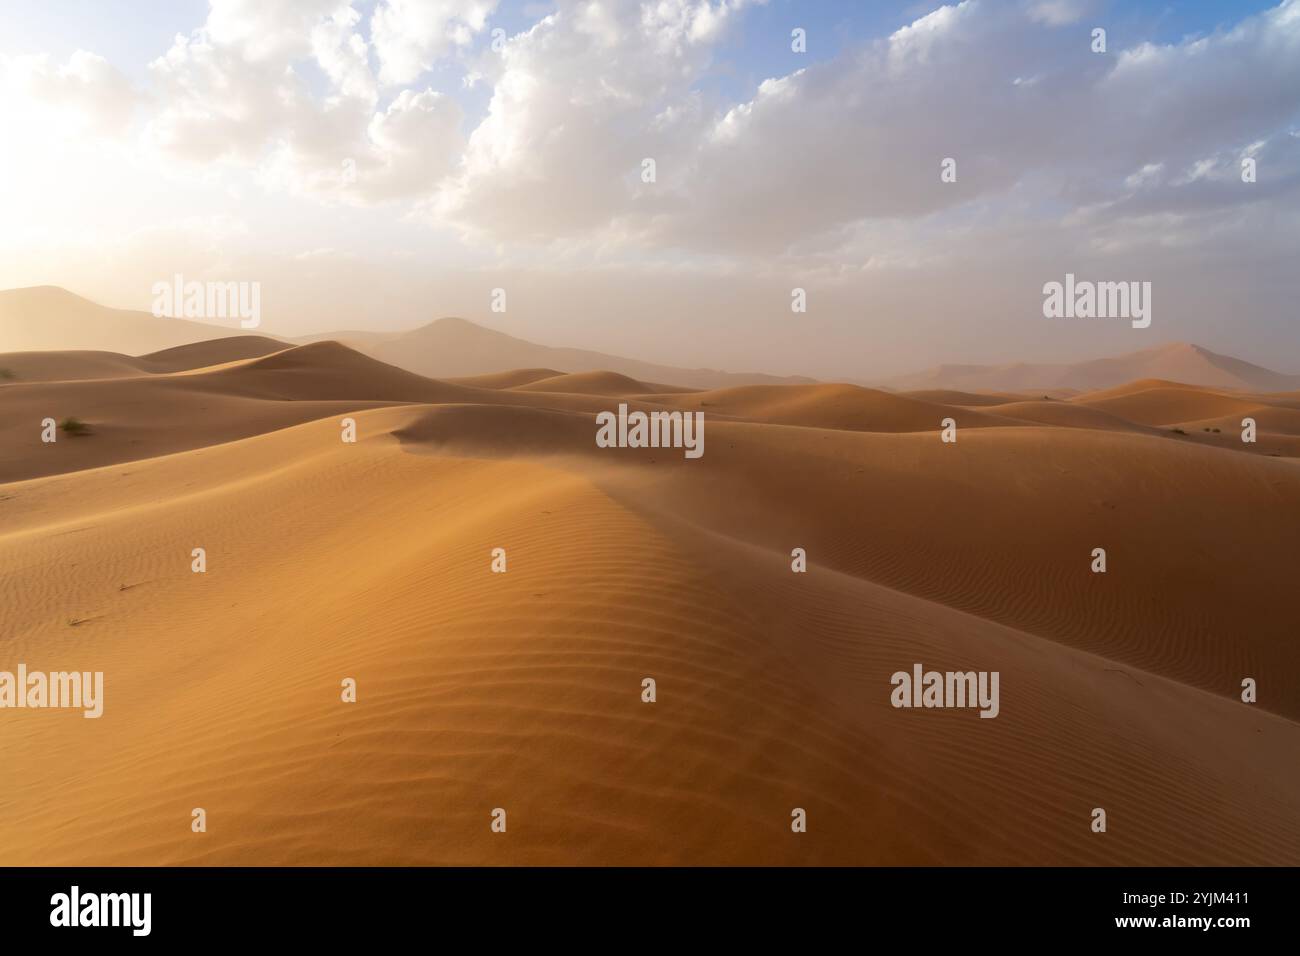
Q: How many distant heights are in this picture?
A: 3